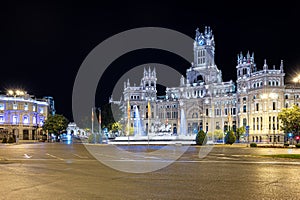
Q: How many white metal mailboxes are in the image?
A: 0